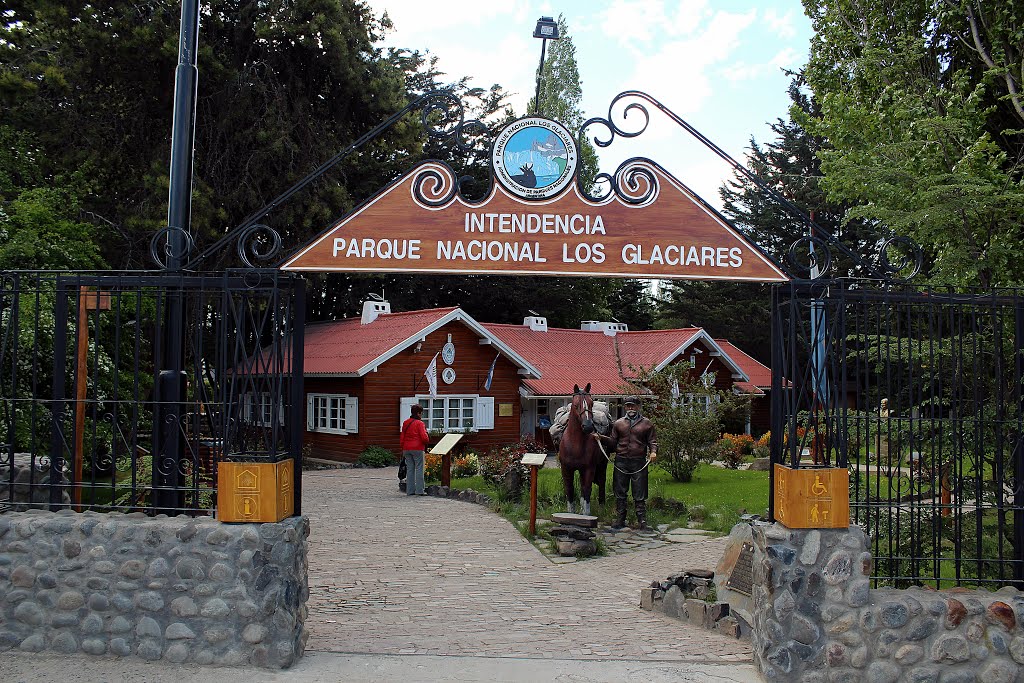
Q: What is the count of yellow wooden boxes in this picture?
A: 2